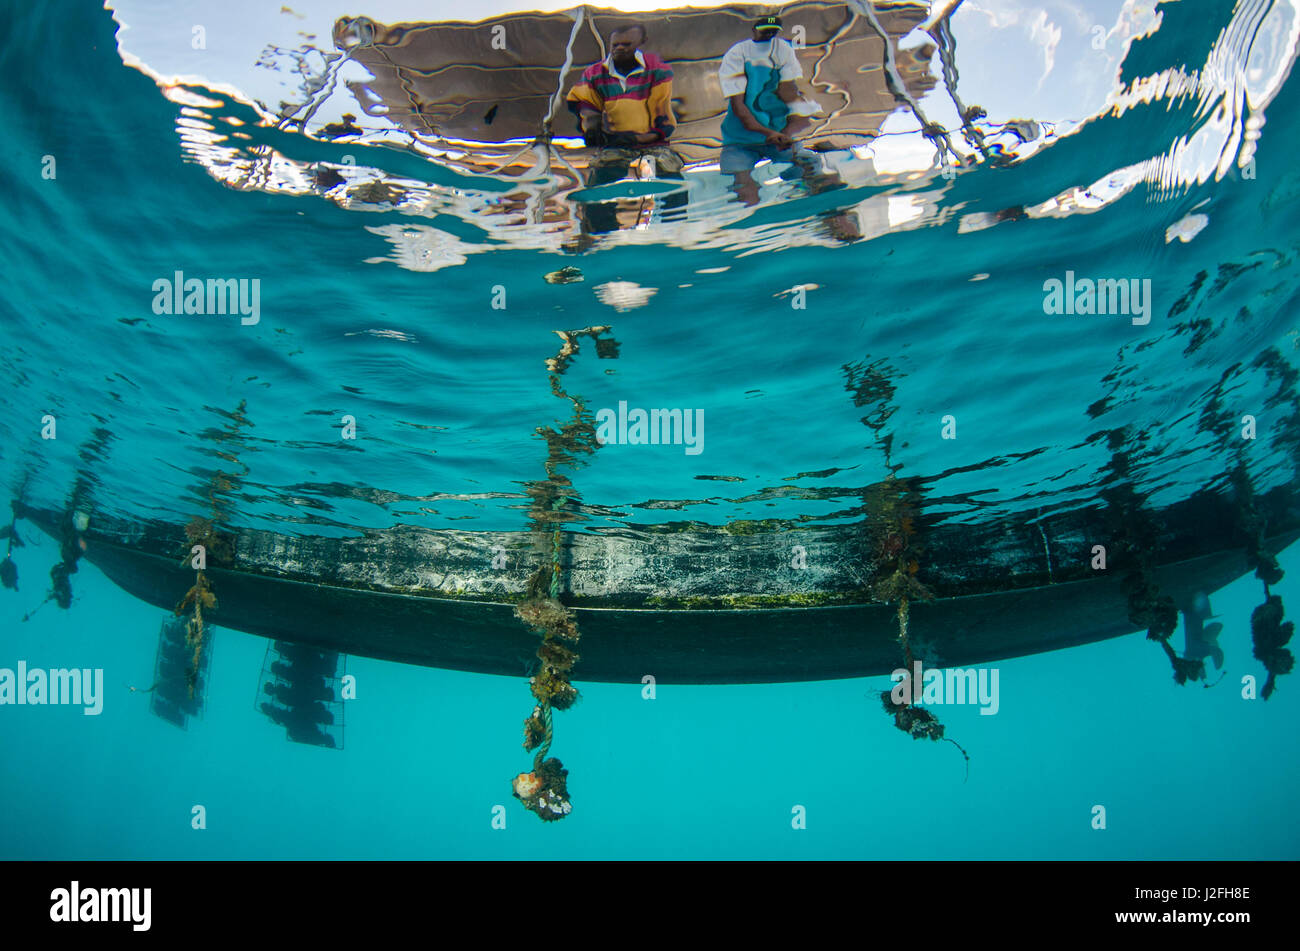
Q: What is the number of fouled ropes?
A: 7